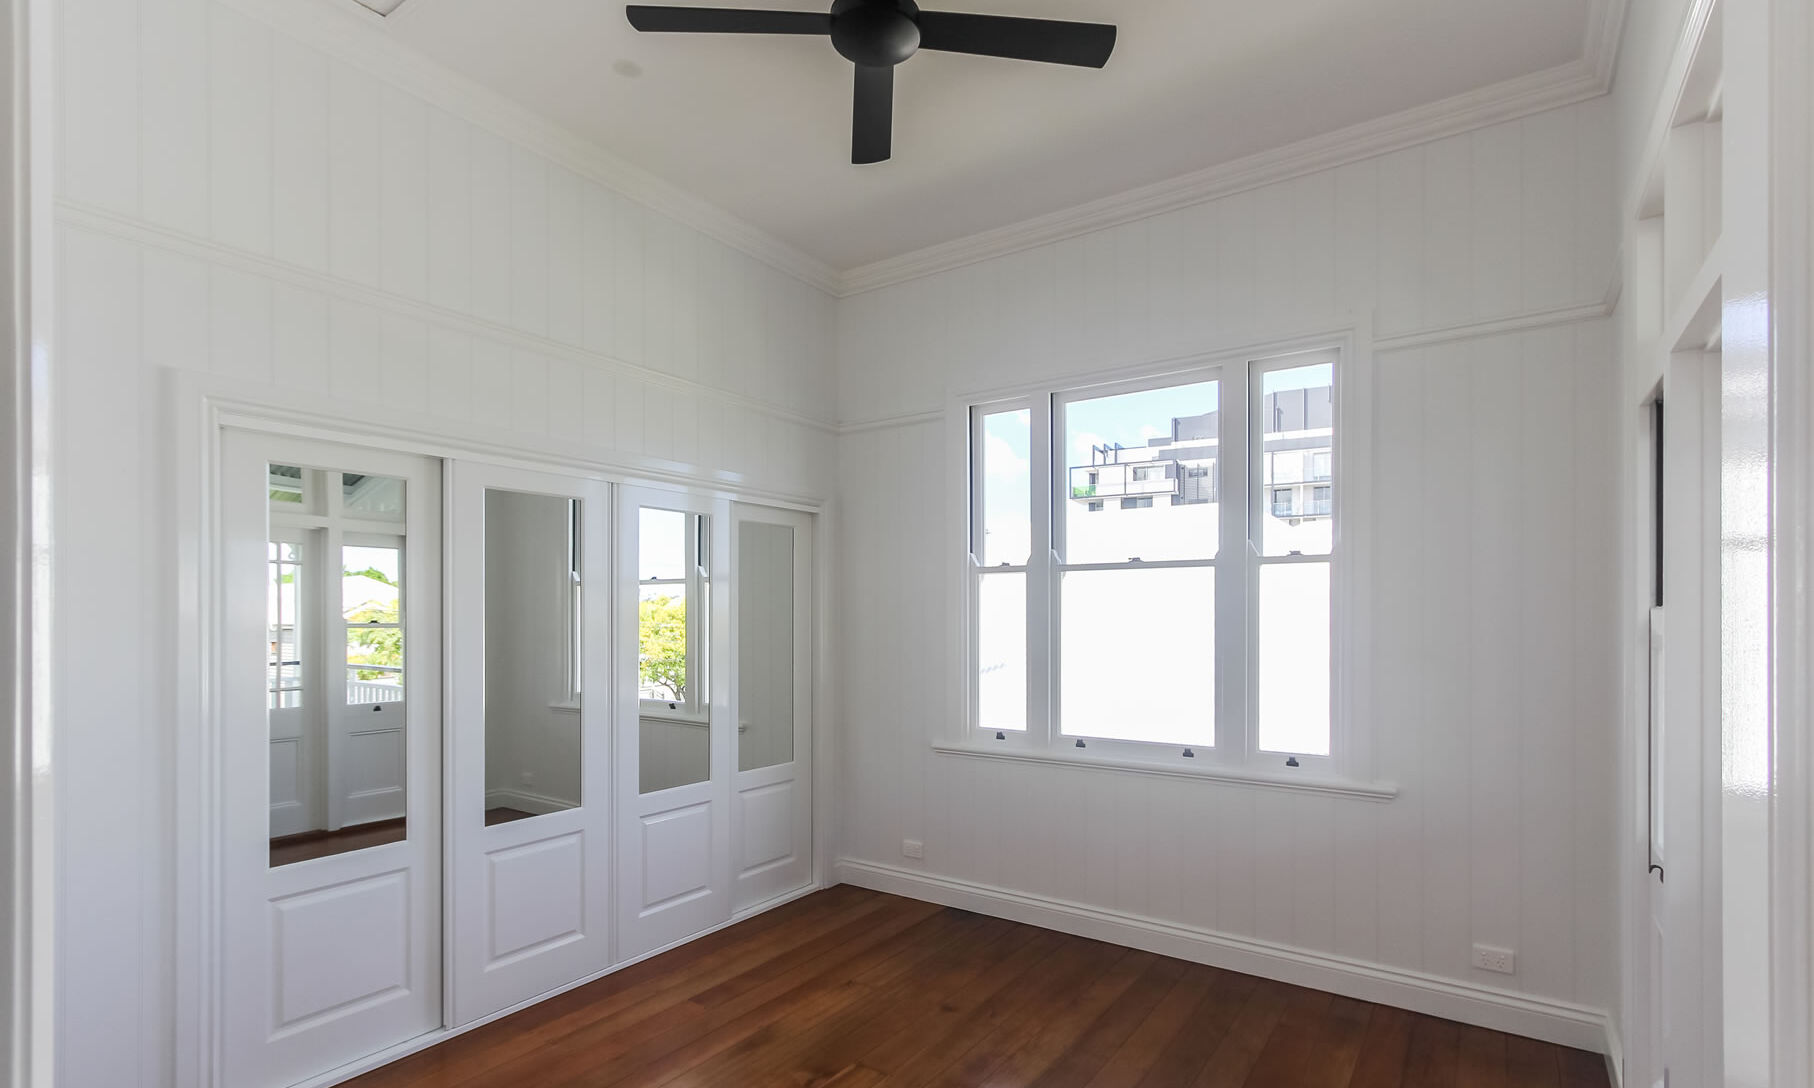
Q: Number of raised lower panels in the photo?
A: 4